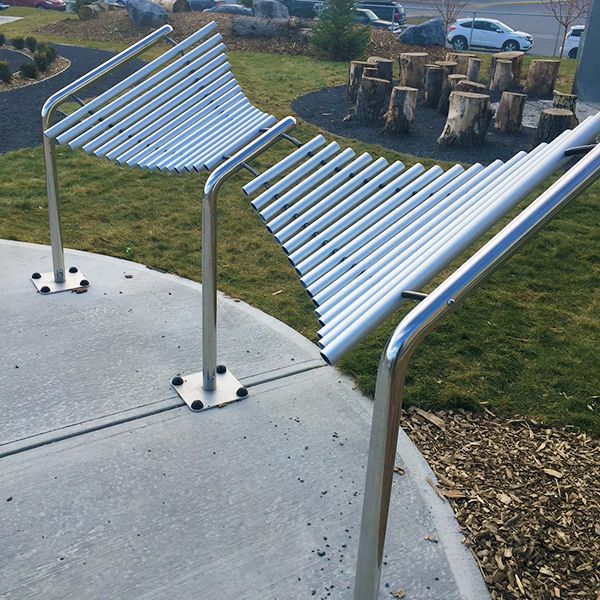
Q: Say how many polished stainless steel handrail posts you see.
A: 3